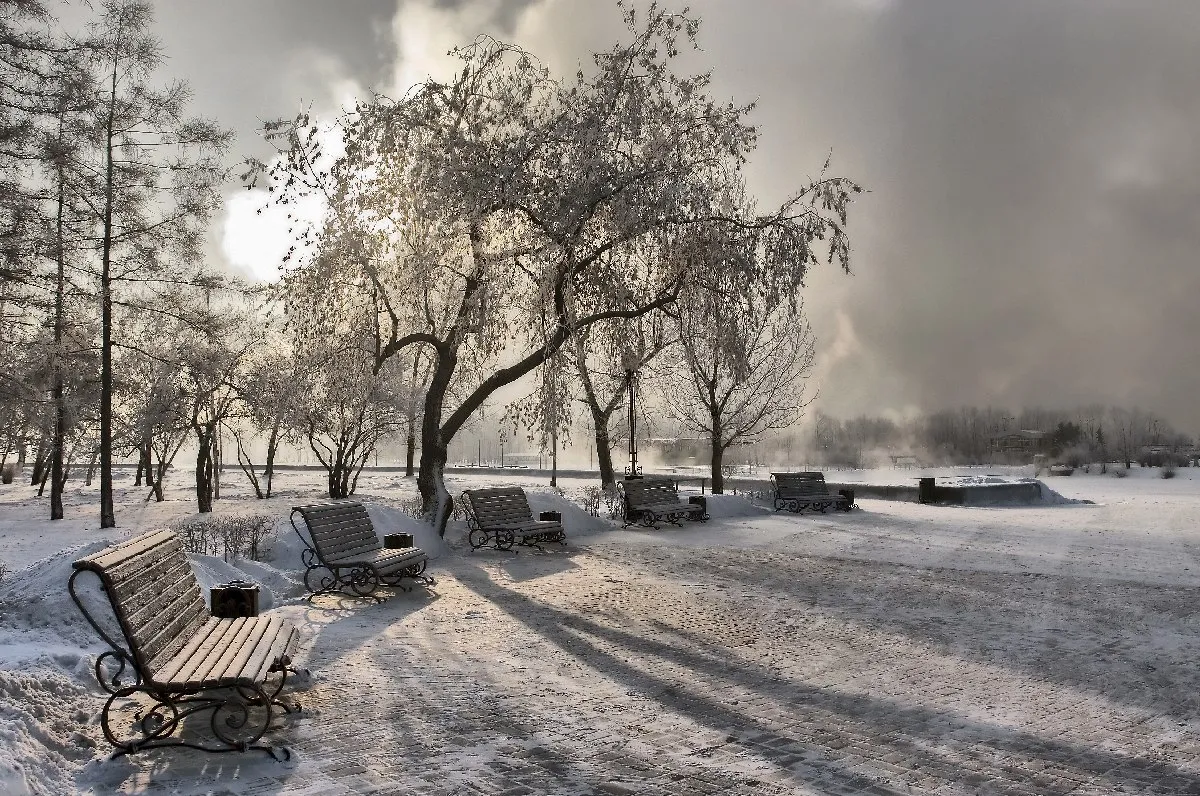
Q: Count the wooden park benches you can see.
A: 5